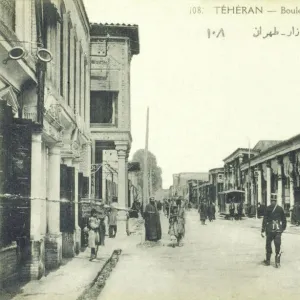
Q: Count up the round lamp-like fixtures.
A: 2